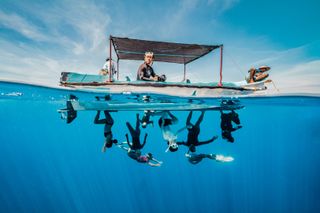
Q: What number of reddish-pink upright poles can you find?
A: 2